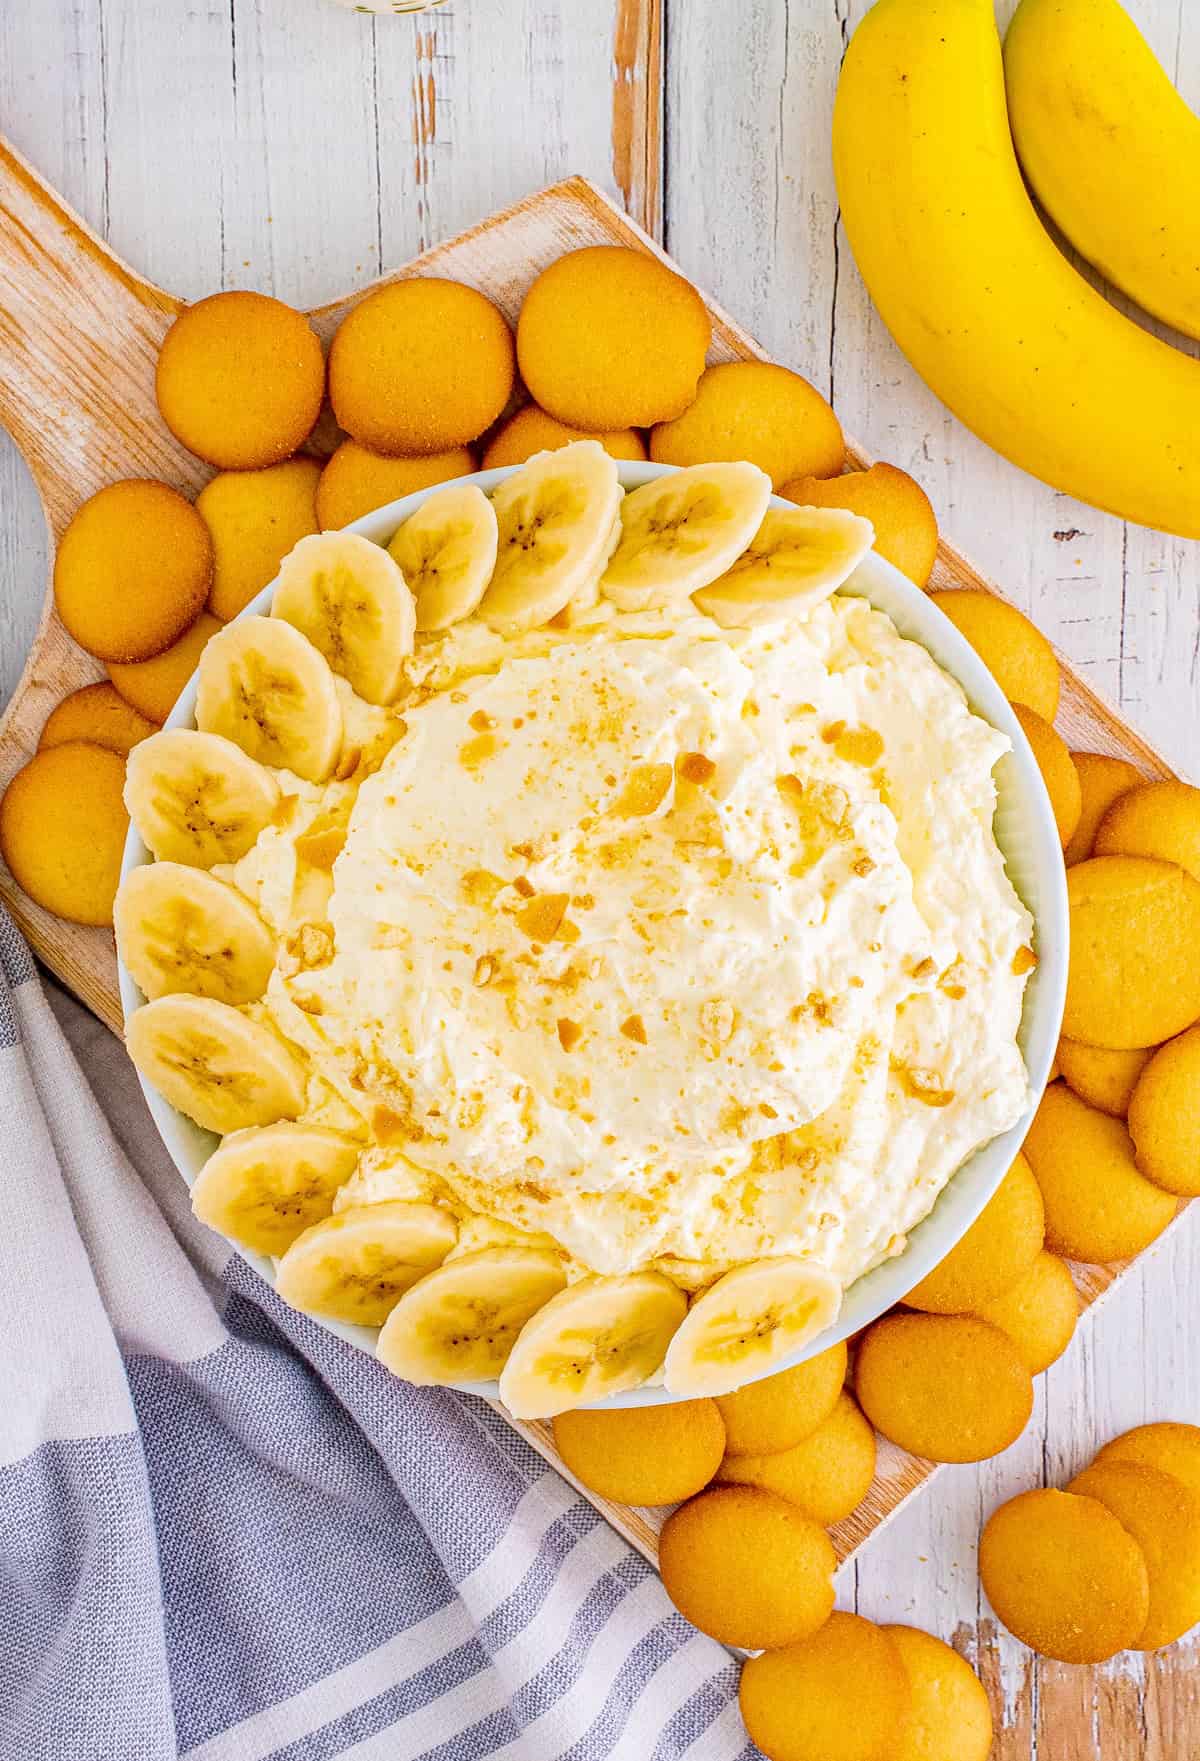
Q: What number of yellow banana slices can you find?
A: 14